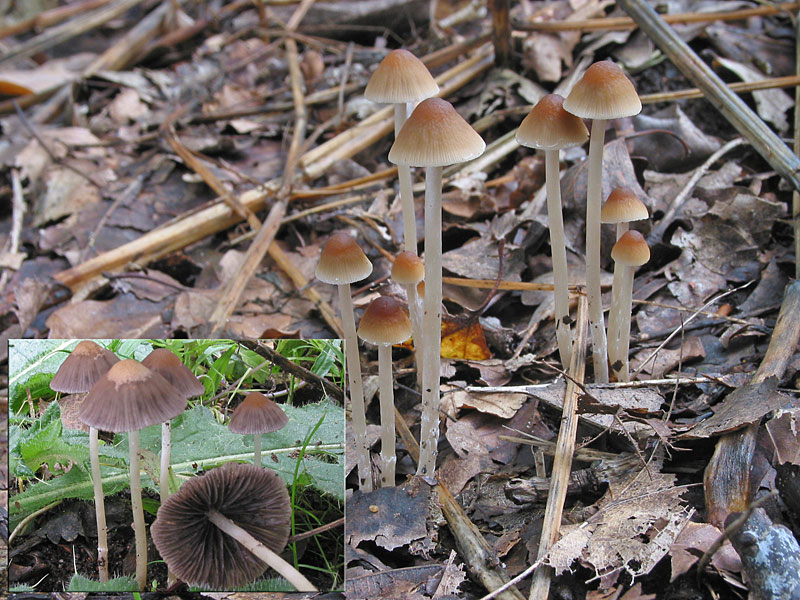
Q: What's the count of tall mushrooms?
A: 4